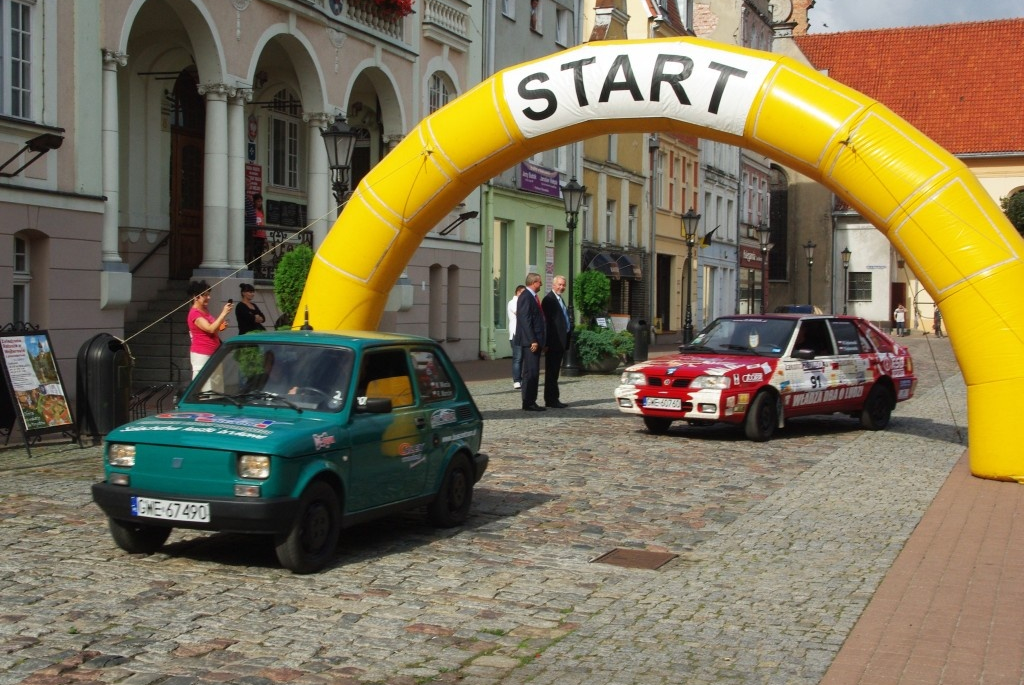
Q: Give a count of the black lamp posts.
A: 6